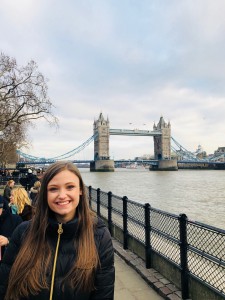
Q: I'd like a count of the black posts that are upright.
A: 6